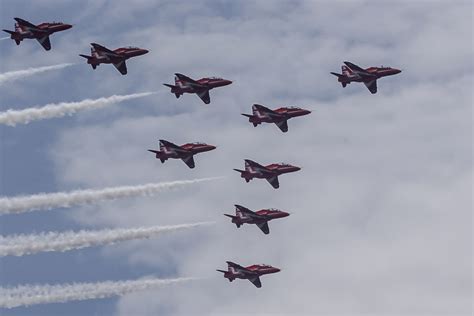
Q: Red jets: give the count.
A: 9